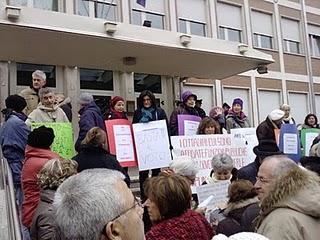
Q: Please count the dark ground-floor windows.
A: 3